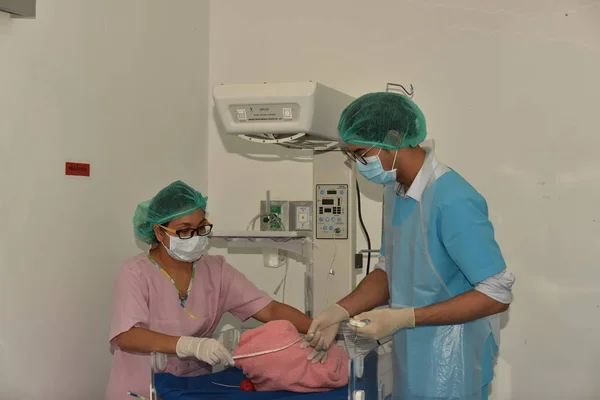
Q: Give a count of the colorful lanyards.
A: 1